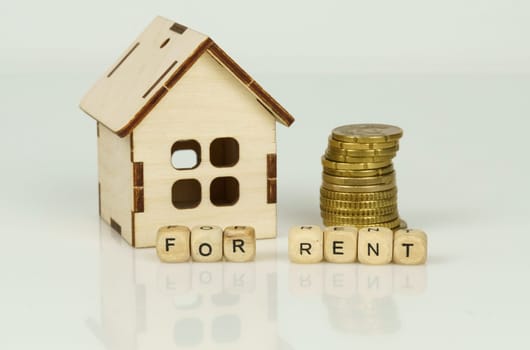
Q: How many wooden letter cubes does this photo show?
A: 7